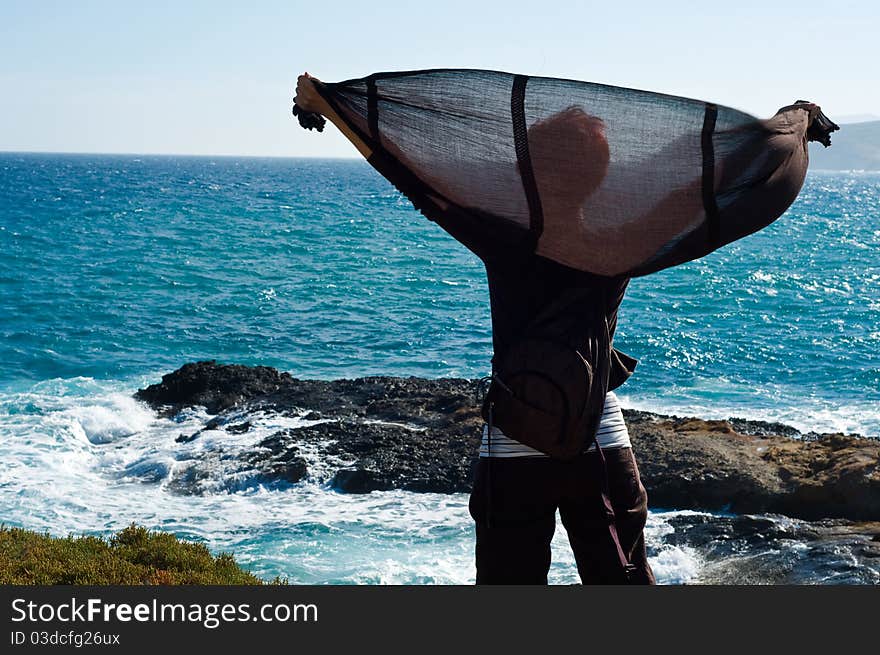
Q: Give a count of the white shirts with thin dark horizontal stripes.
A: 1